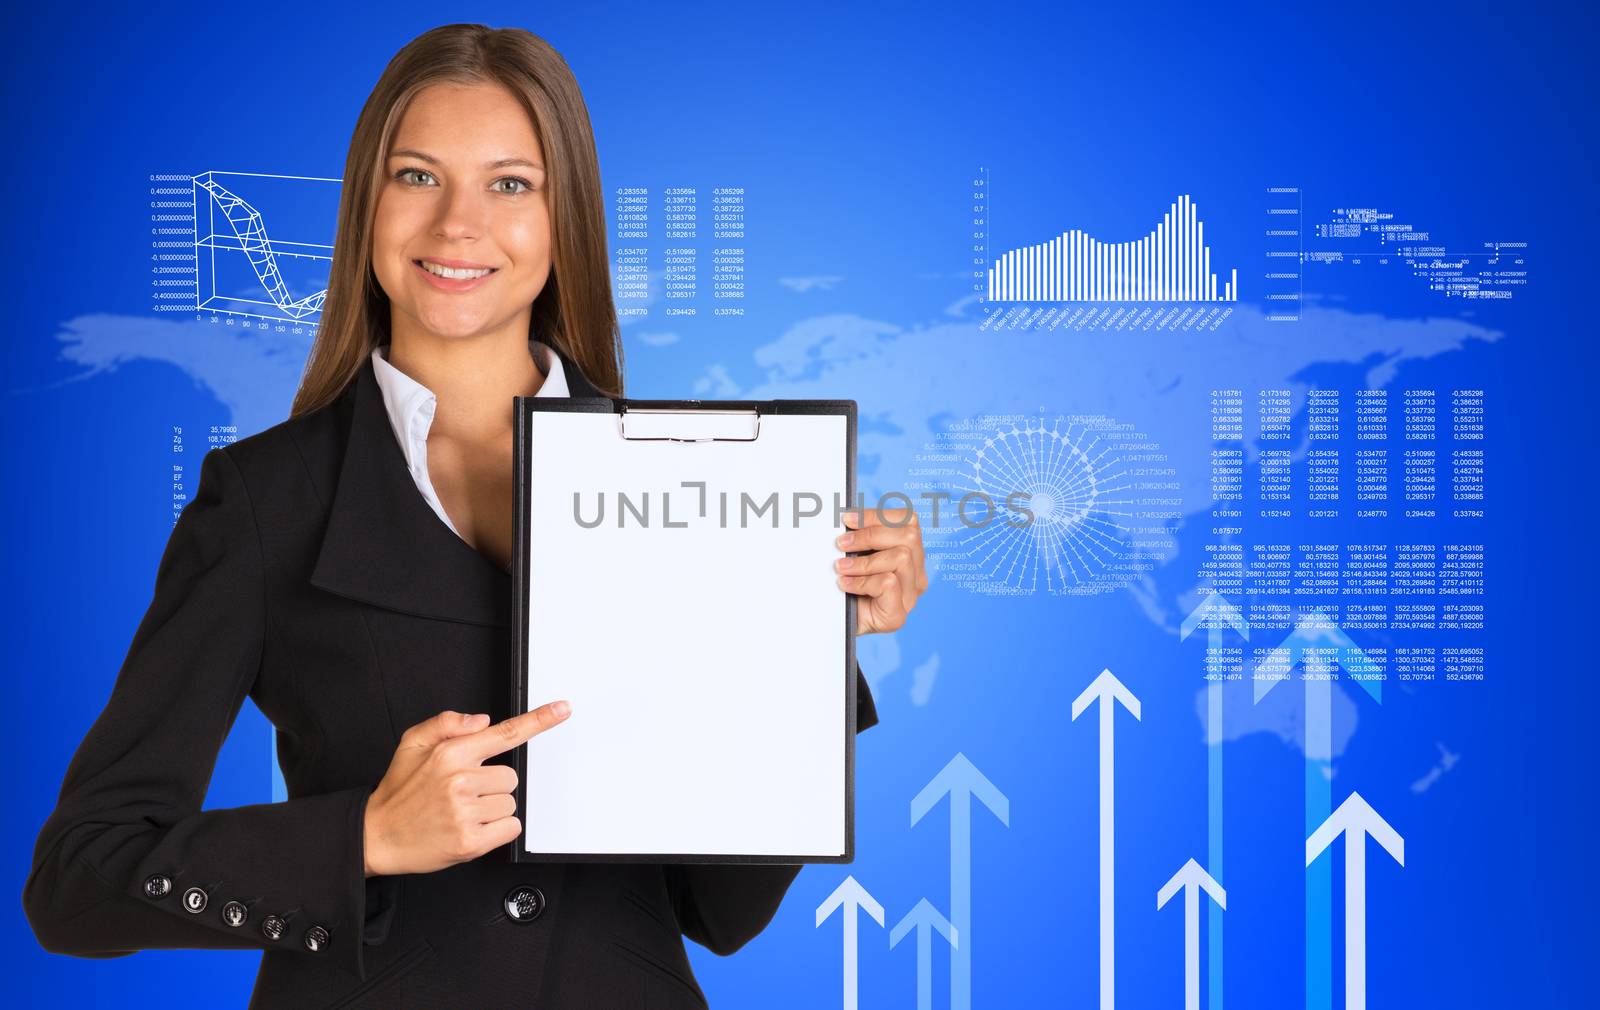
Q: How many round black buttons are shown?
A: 6